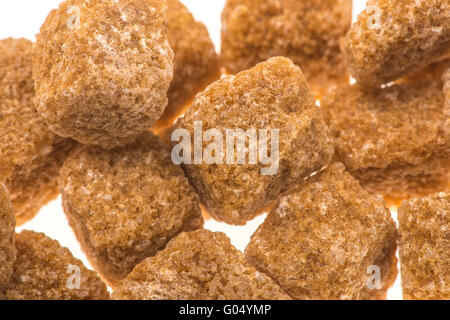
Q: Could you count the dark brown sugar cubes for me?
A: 13